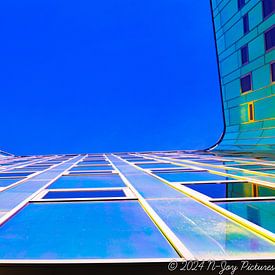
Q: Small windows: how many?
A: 8